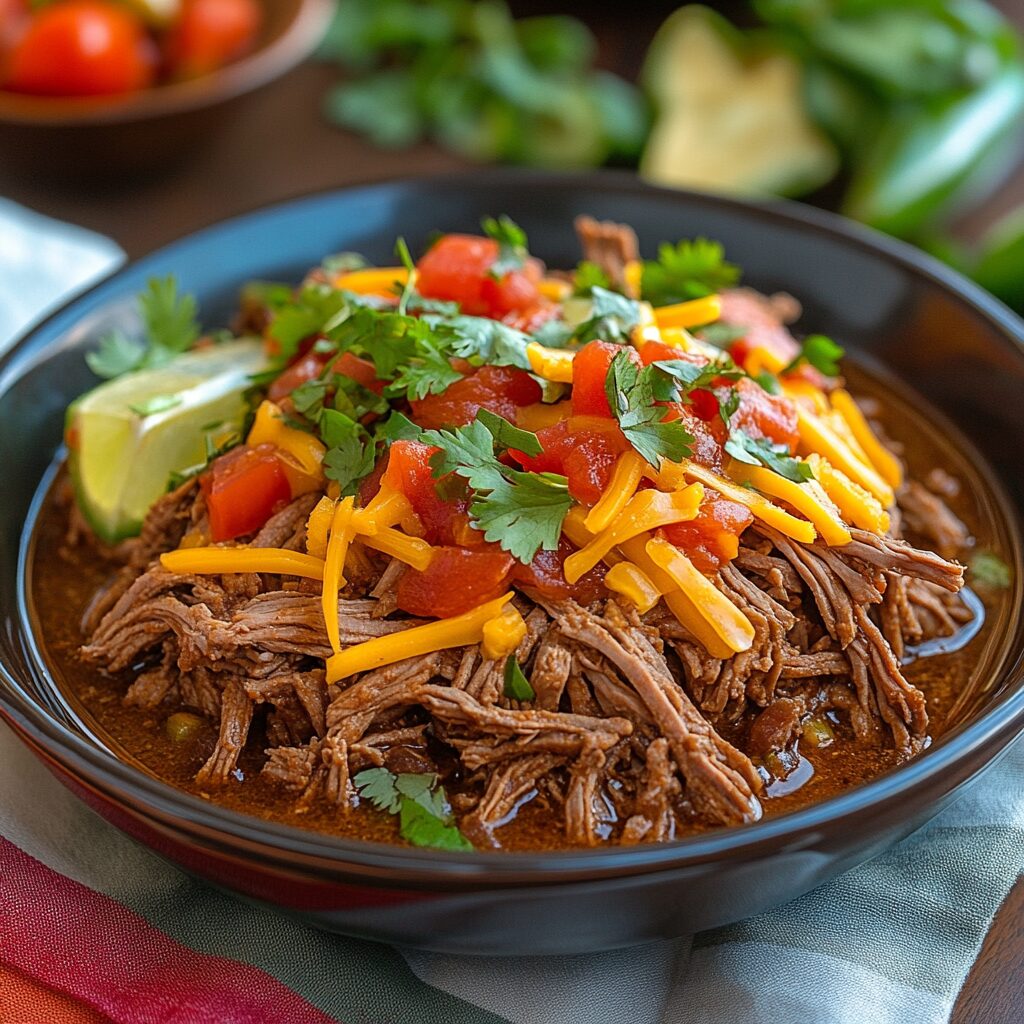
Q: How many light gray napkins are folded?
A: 1